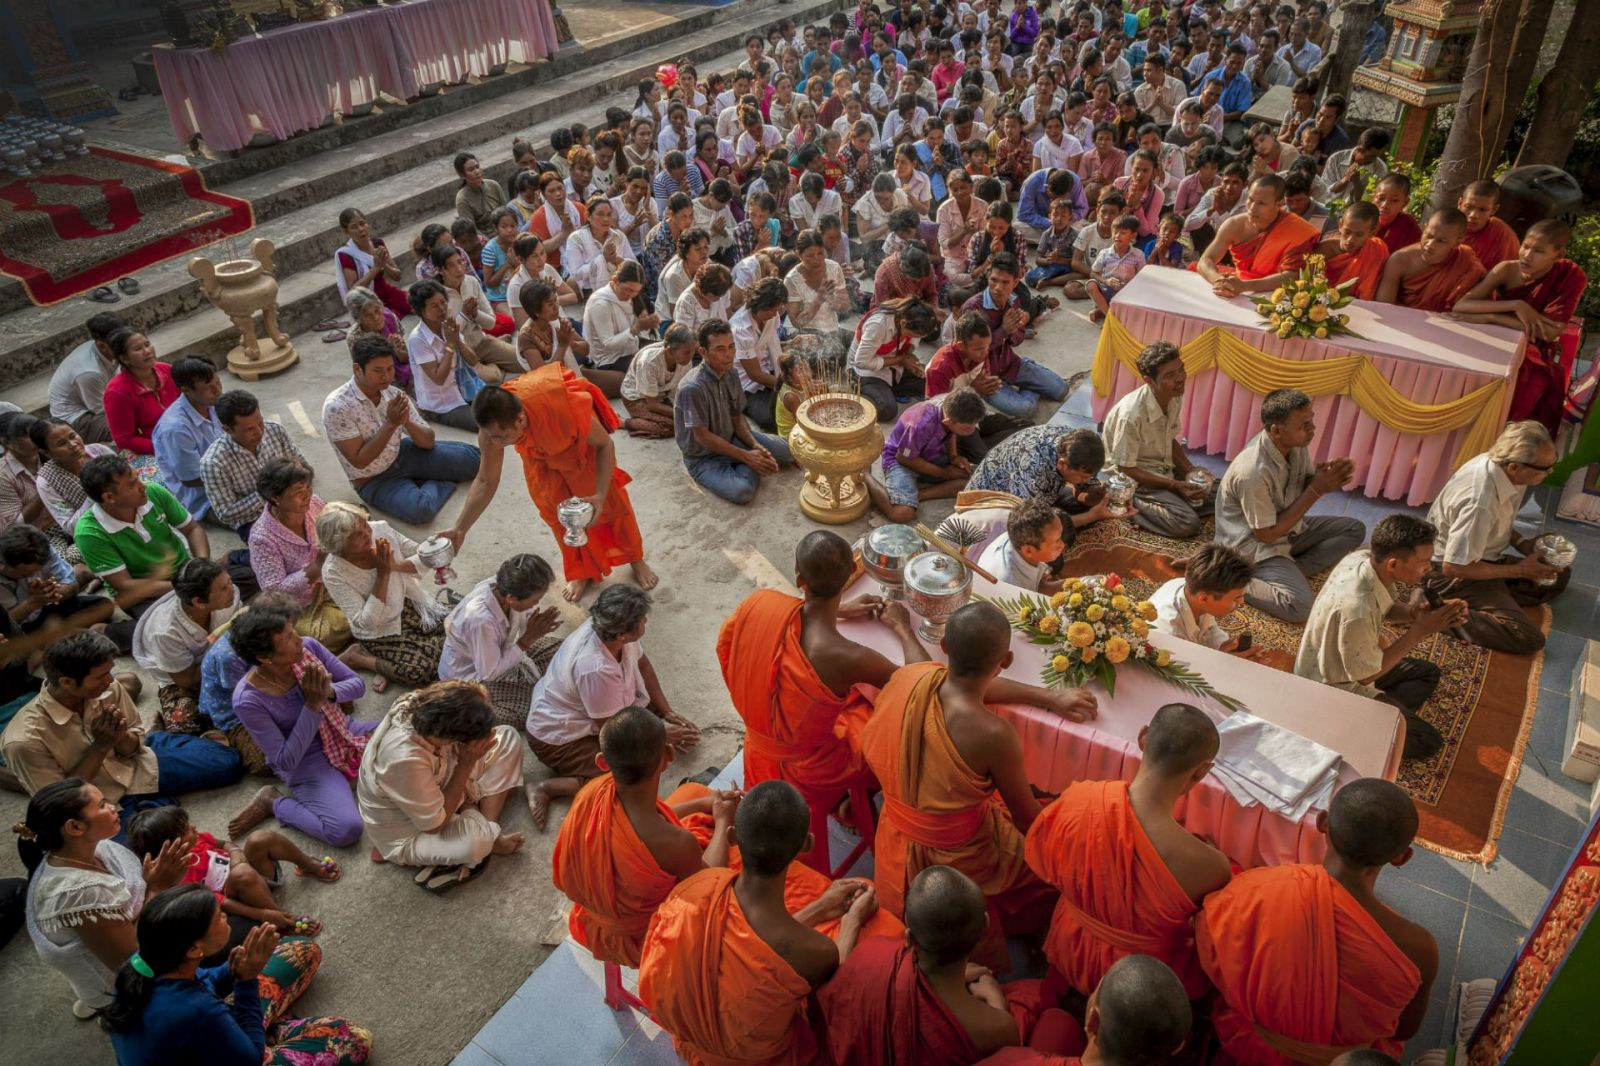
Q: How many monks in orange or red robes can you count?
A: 15